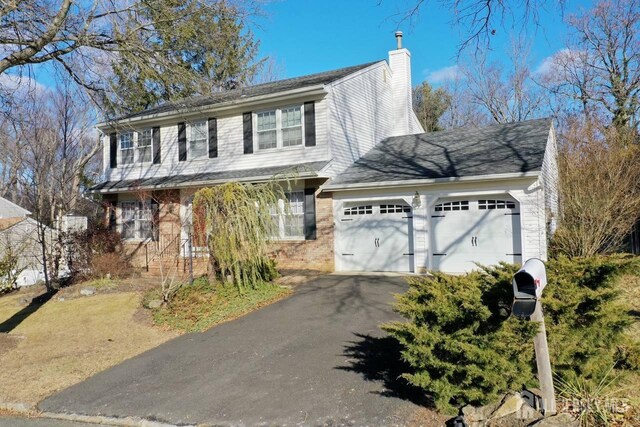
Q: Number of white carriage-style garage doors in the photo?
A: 2